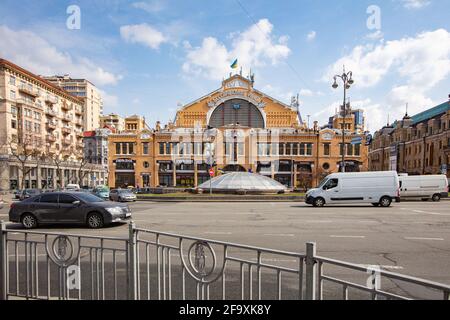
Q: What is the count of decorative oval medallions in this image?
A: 2